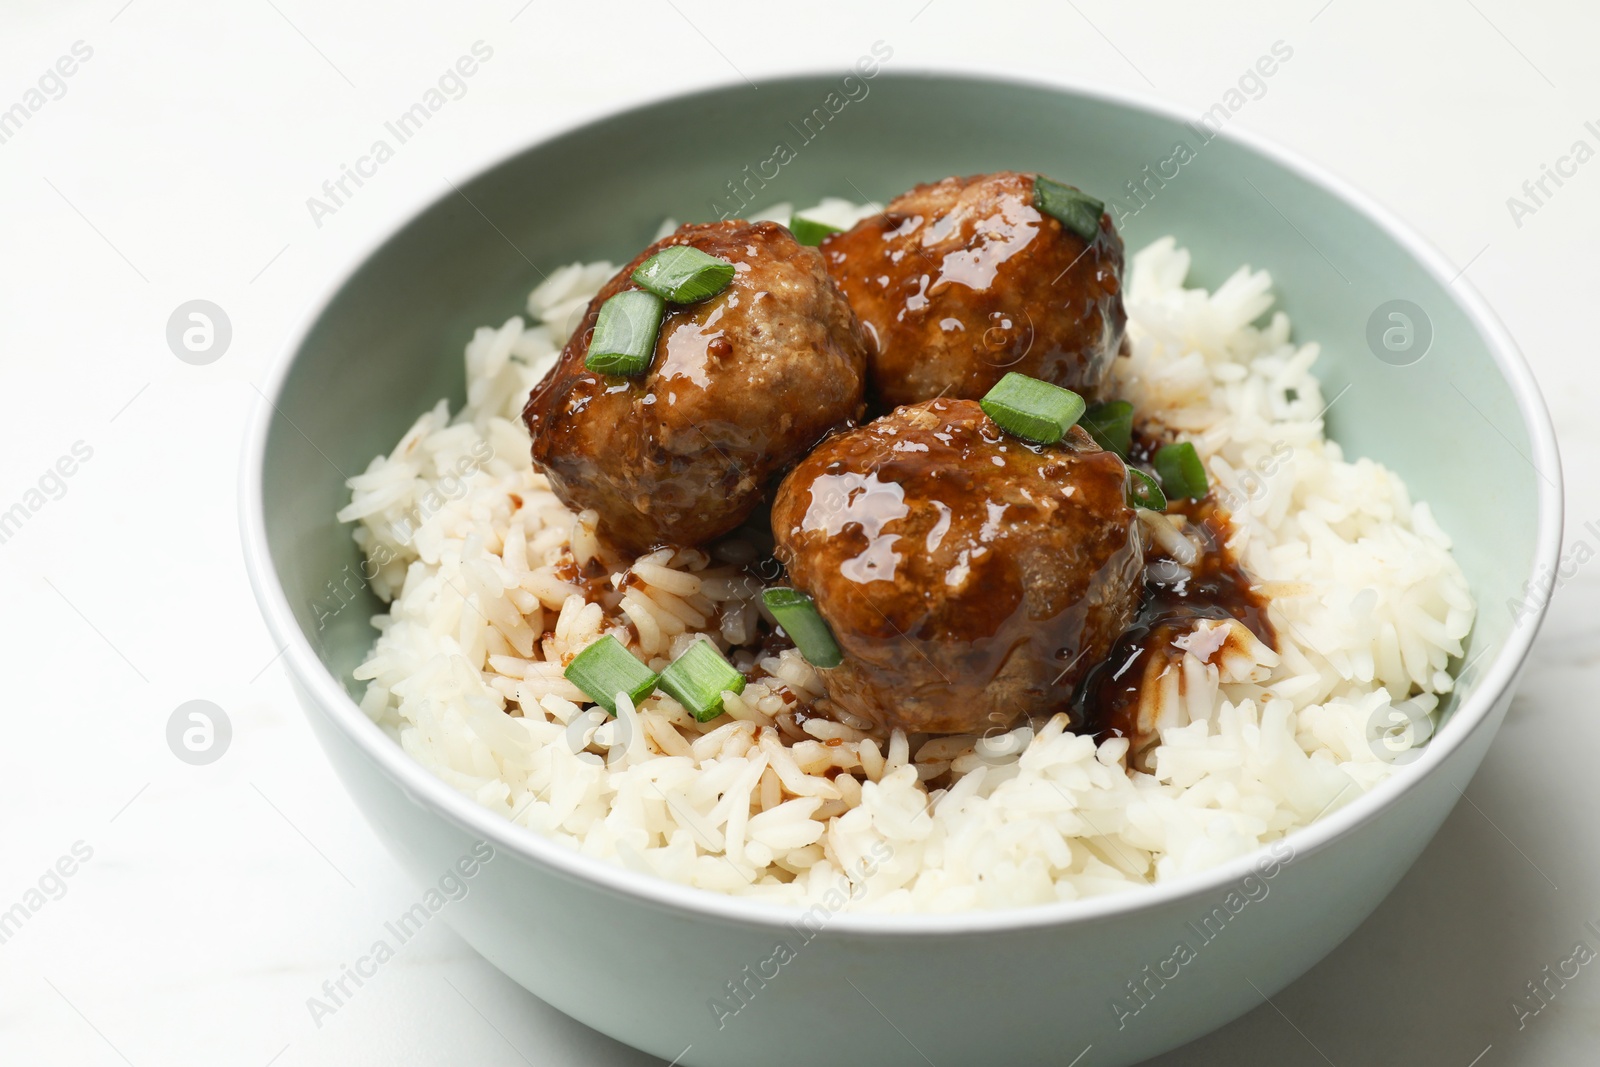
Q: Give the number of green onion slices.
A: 11